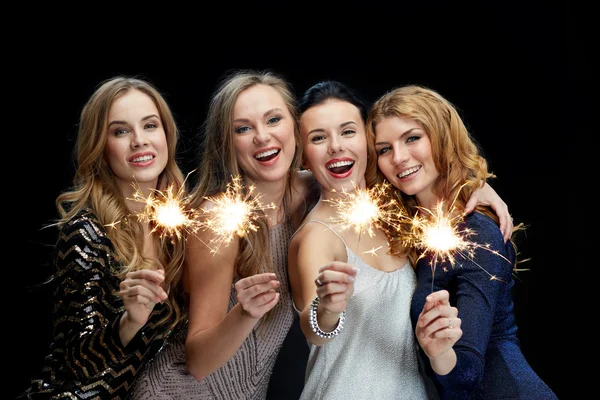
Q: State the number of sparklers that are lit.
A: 4